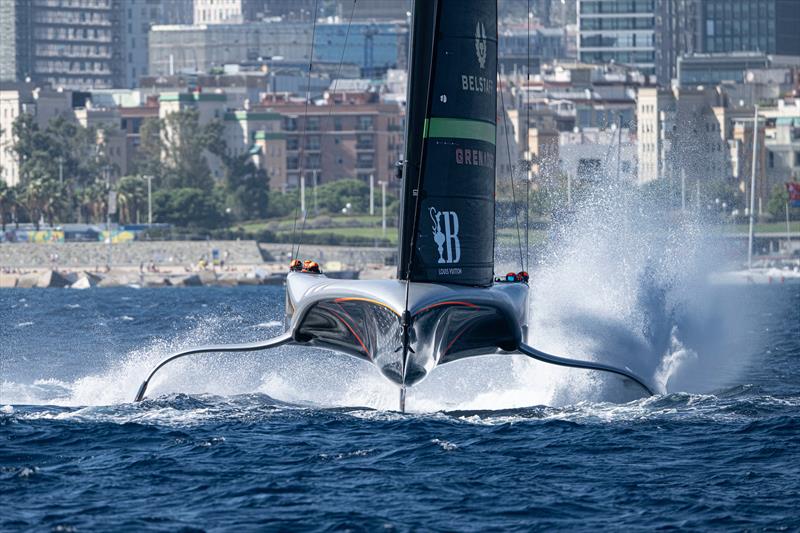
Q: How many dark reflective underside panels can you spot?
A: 2